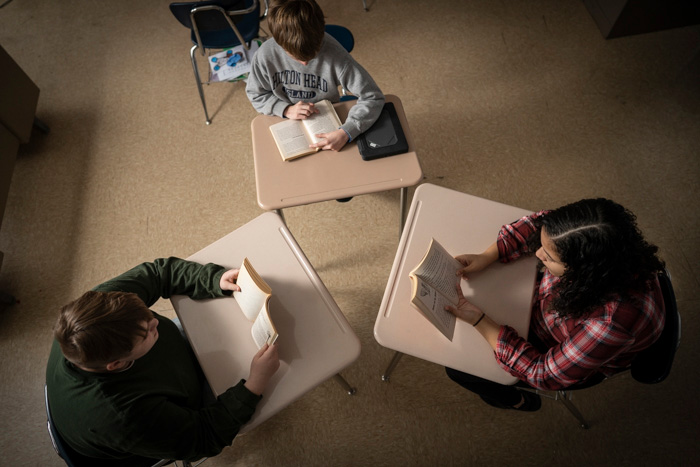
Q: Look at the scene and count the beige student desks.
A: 3